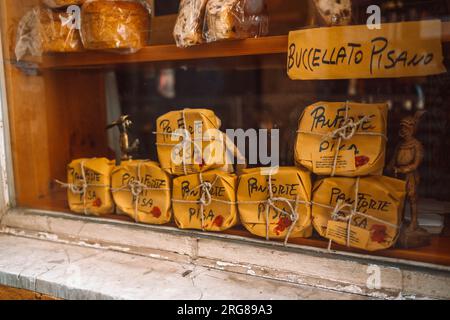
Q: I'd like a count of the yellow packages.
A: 7